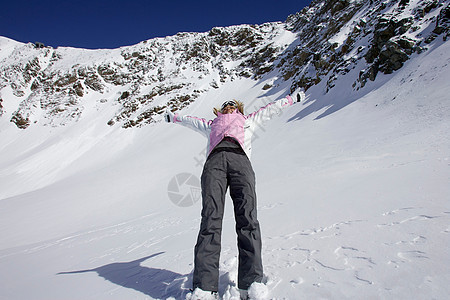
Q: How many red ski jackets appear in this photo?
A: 0